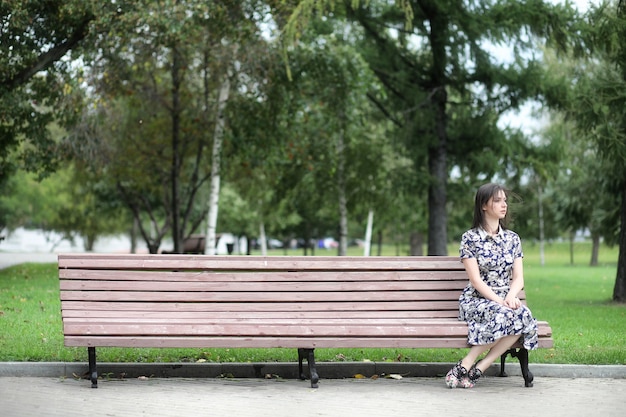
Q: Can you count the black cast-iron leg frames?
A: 3